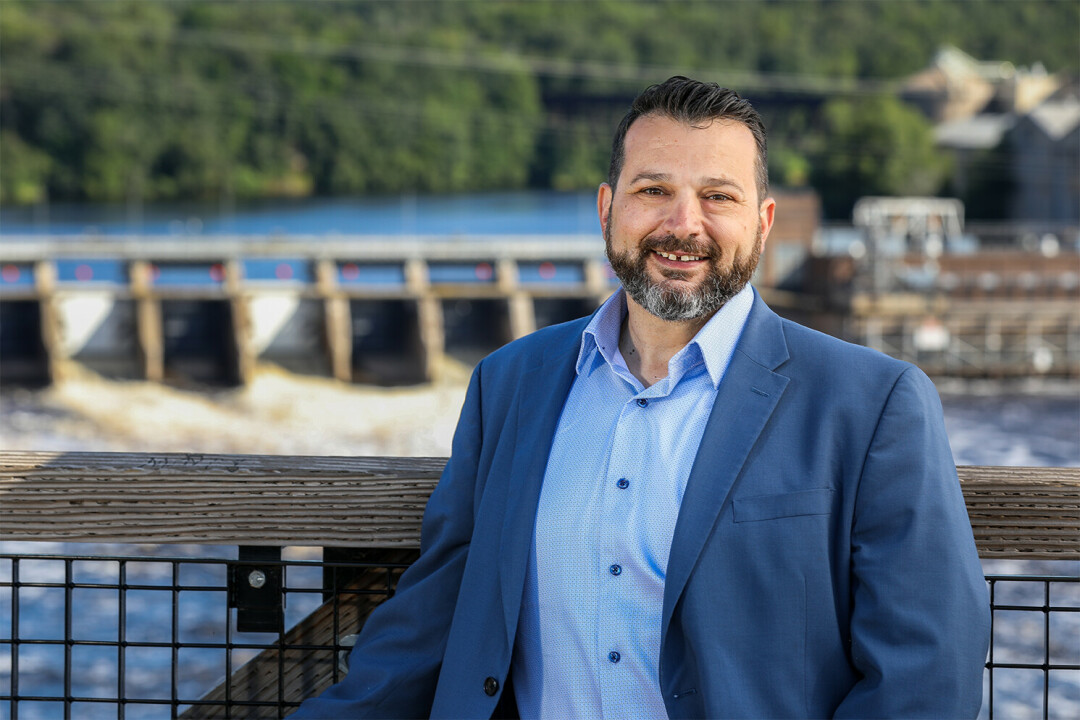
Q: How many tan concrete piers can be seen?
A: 7